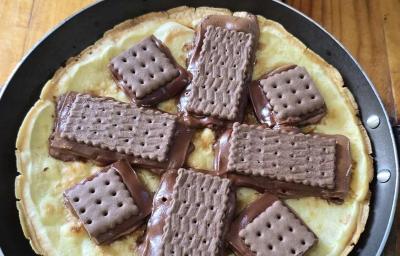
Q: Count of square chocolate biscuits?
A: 4